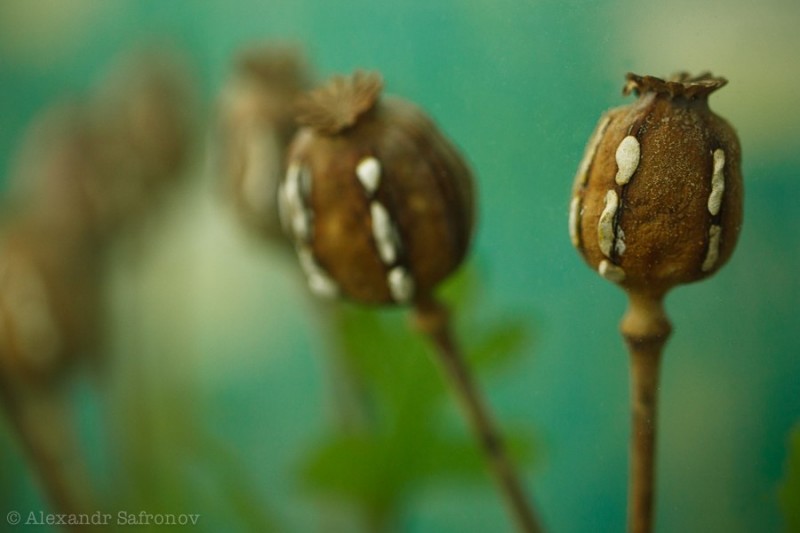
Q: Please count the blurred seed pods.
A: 4